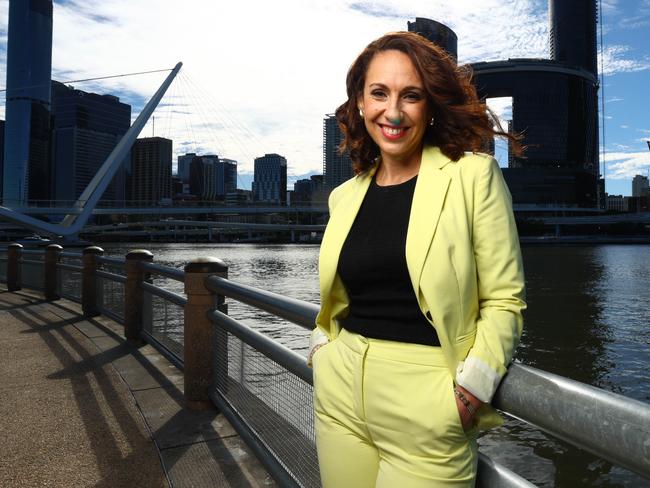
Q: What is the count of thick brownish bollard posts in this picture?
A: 5